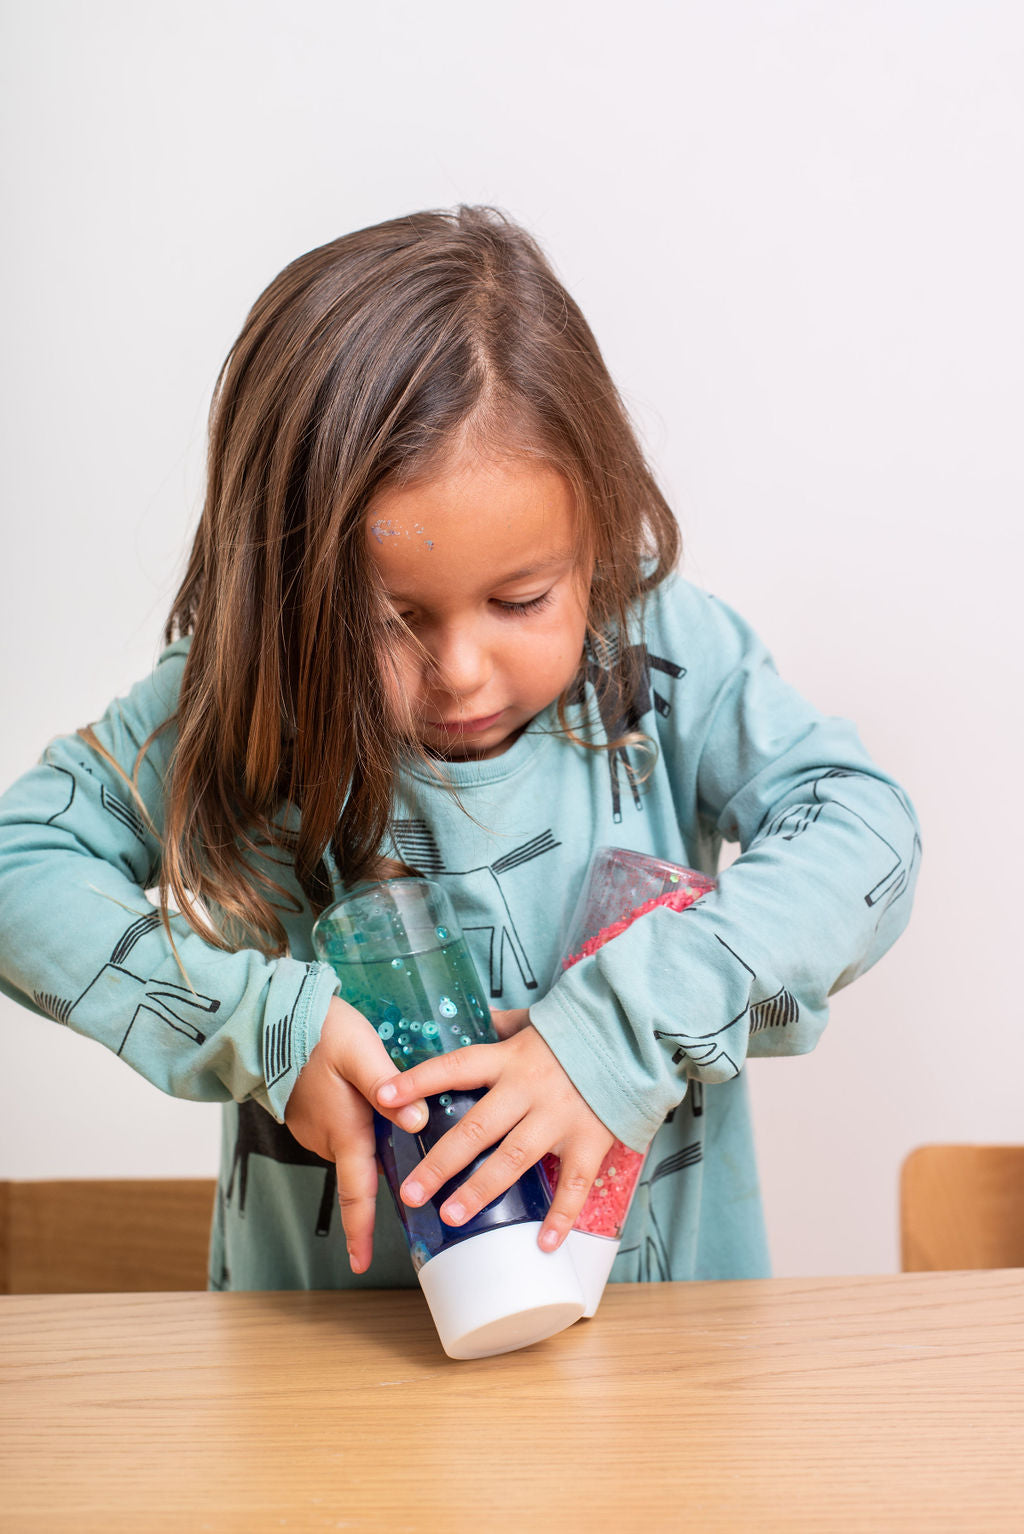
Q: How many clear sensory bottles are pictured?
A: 2